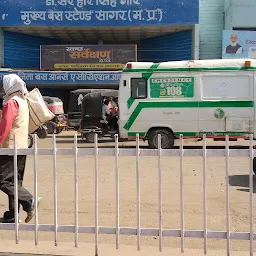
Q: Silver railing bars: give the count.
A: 12